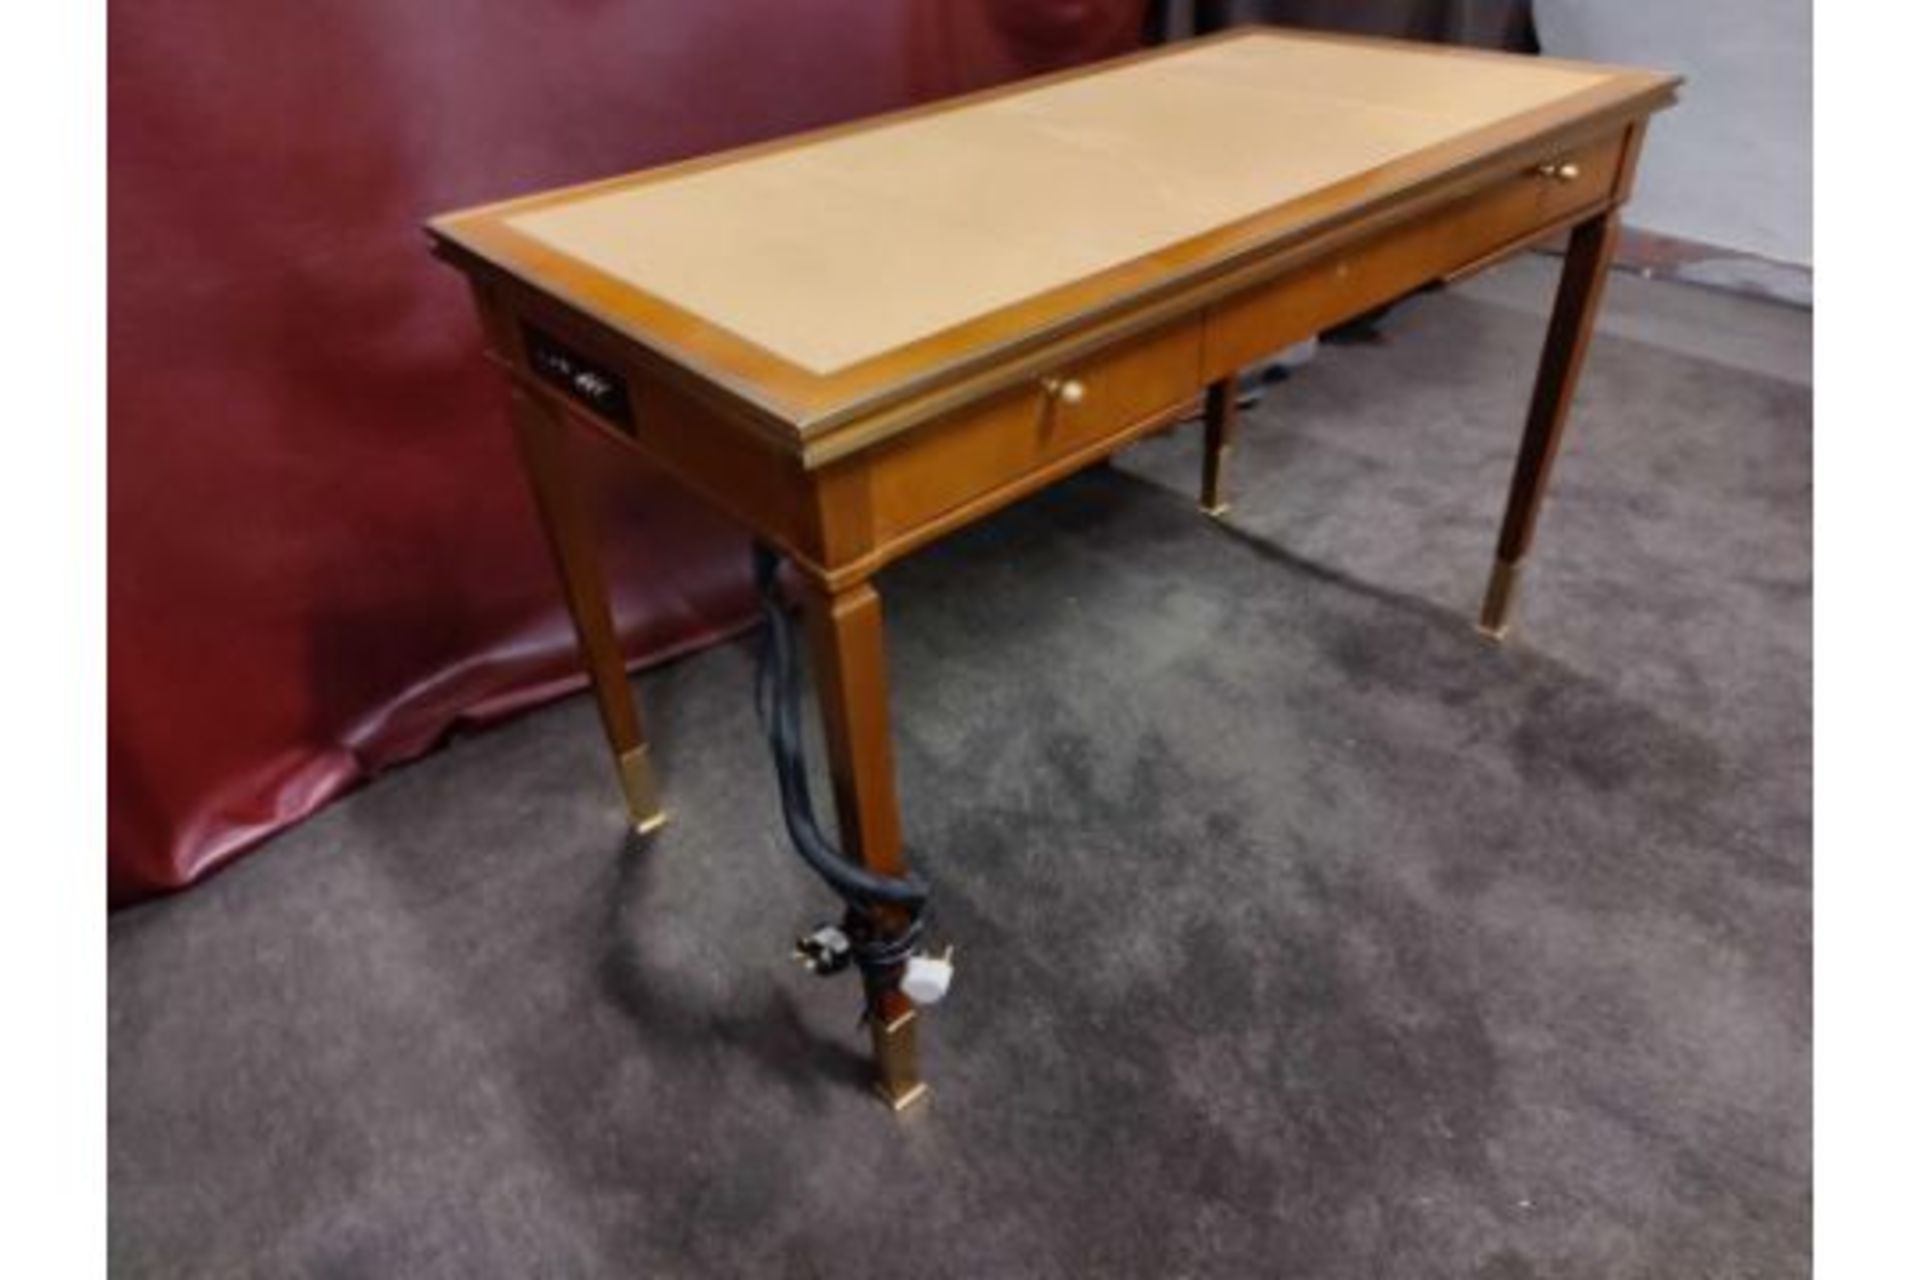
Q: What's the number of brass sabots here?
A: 4